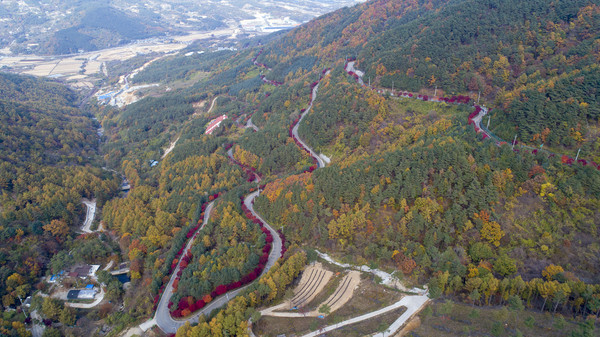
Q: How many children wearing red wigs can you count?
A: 0